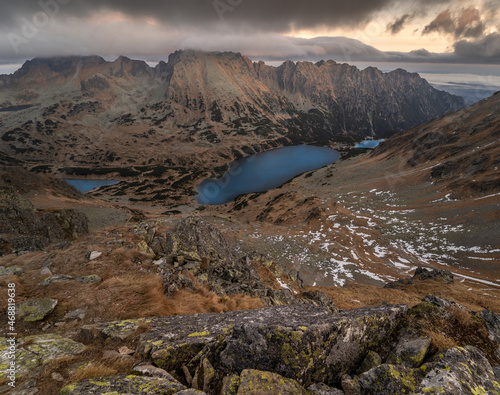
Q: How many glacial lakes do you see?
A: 3